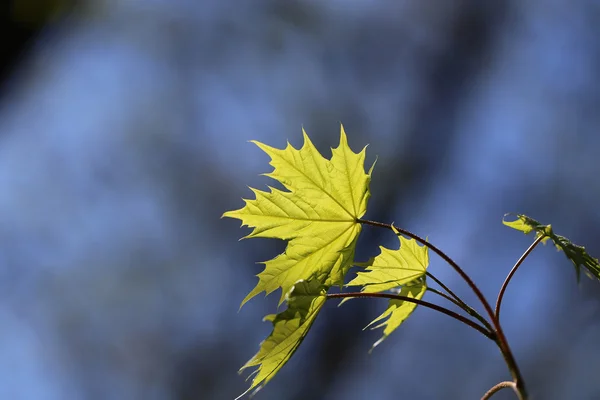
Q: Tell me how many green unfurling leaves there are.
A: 5